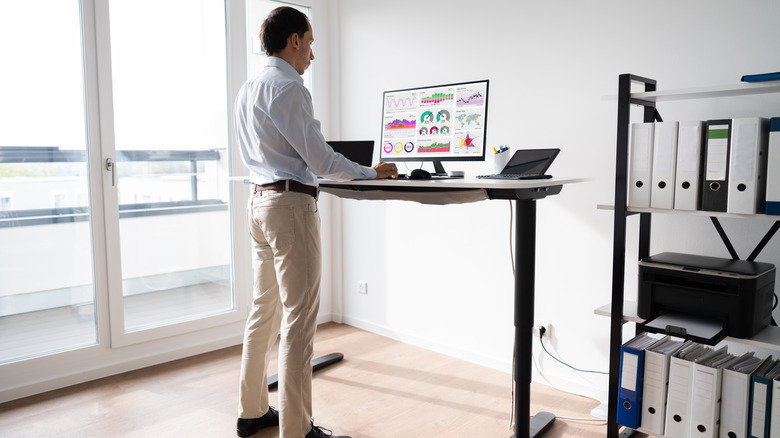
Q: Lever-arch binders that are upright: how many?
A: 13